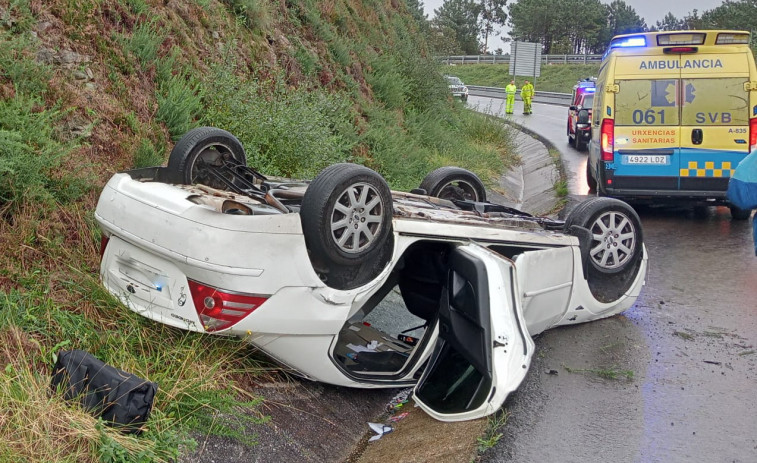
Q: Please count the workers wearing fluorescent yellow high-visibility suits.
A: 2